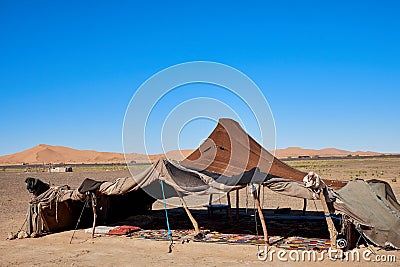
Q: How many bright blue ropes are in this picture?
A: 1